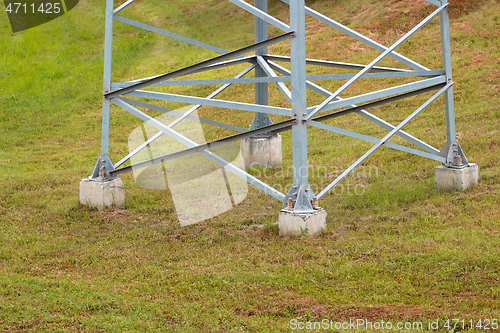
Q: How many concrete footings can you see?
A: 4